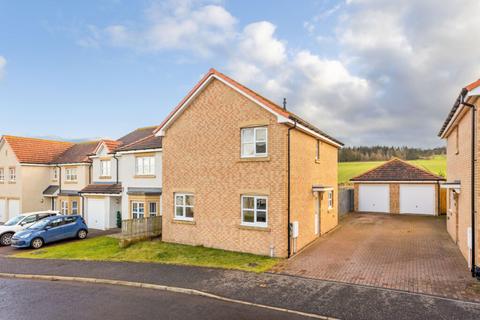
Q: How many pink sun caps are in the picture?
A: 0